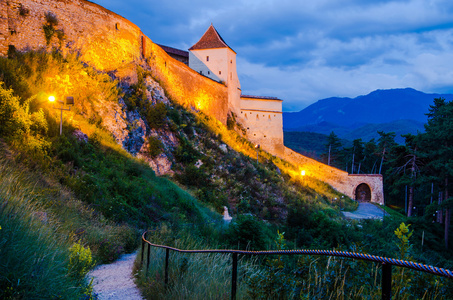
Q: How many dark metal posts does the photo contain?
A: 5